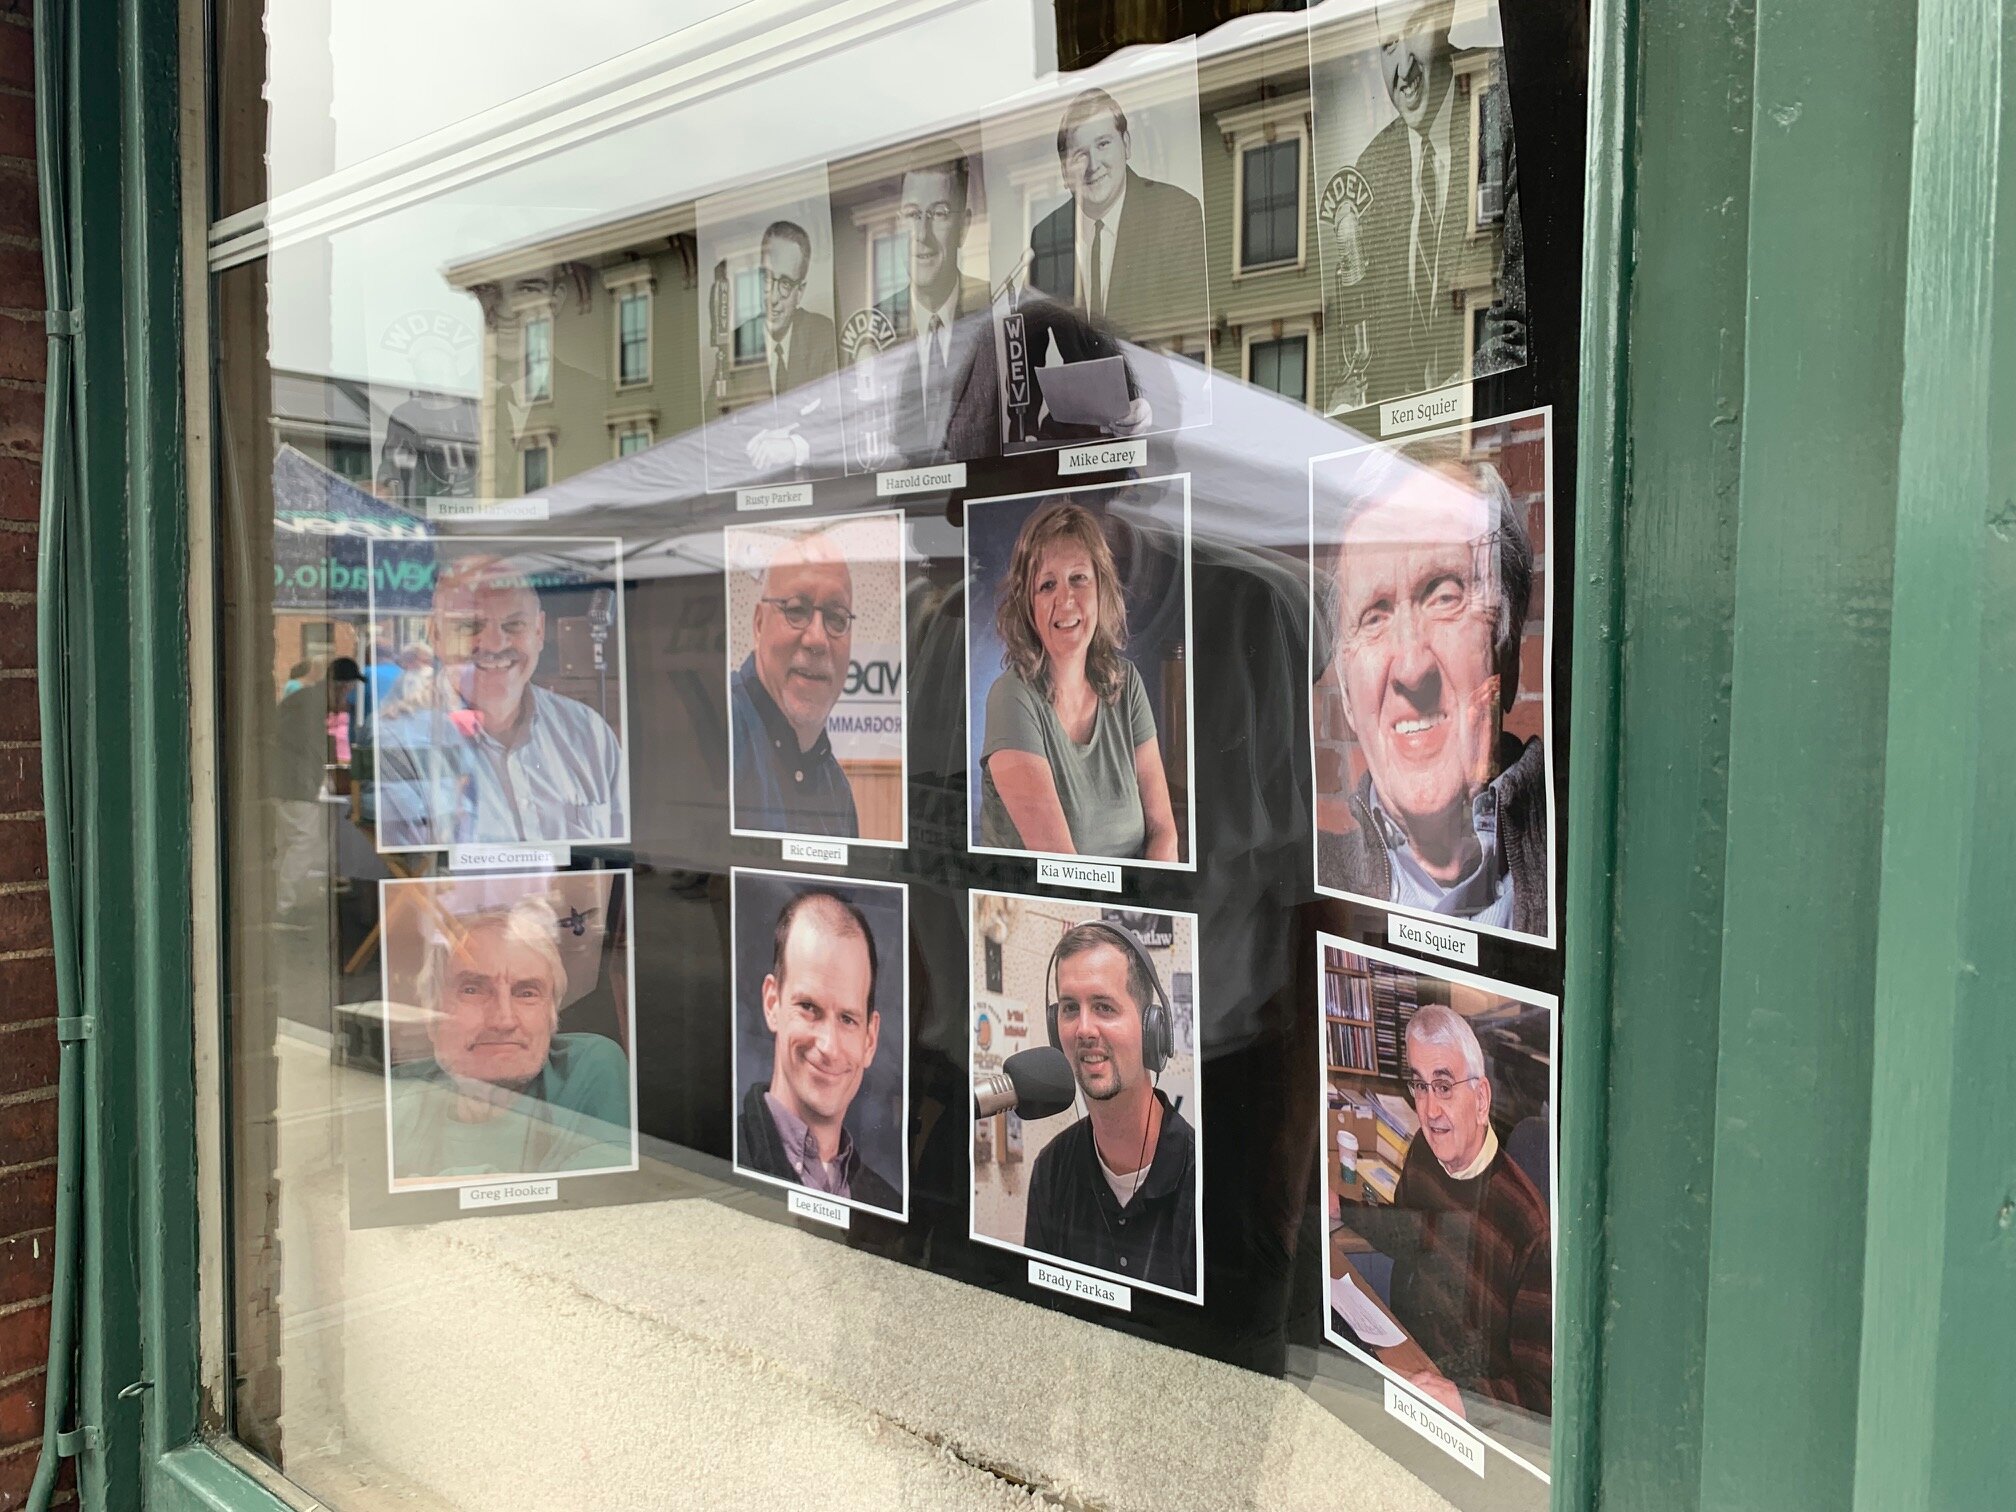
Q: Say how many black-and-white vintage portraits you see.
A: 5